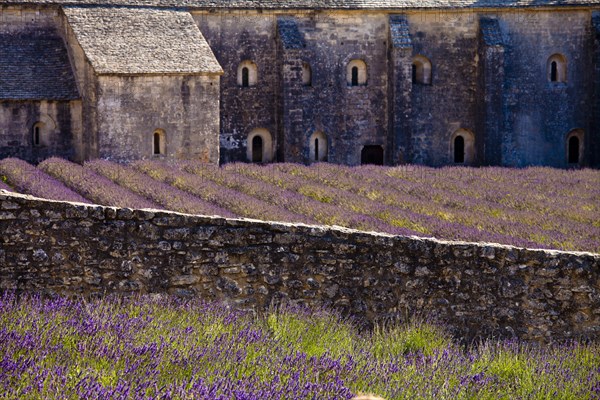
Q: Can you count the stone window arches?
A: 11